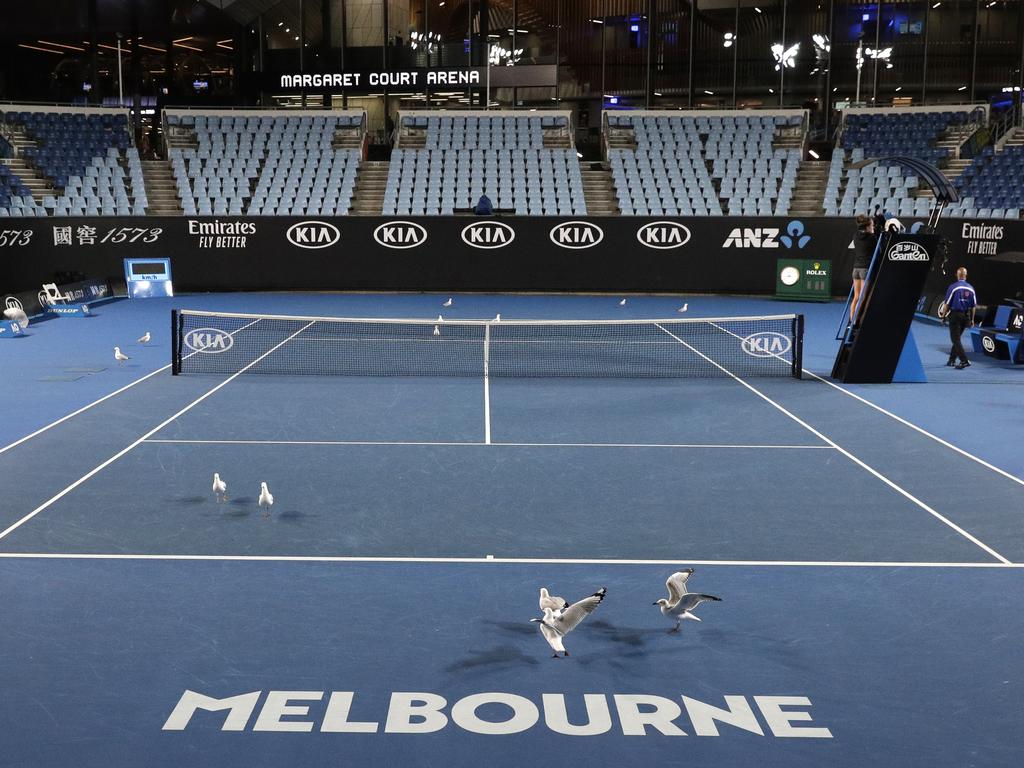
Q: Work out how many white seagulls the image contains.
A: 13